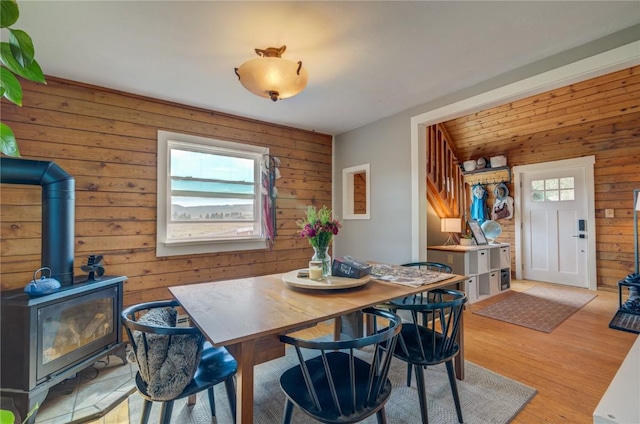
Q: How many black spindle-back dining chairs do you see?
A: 4